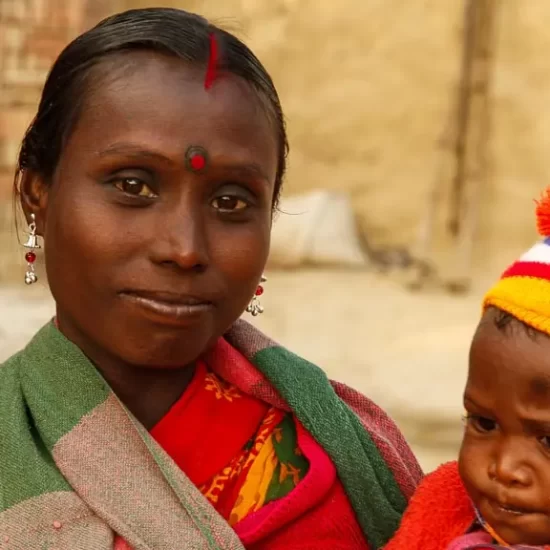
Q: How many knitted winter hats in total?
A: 1